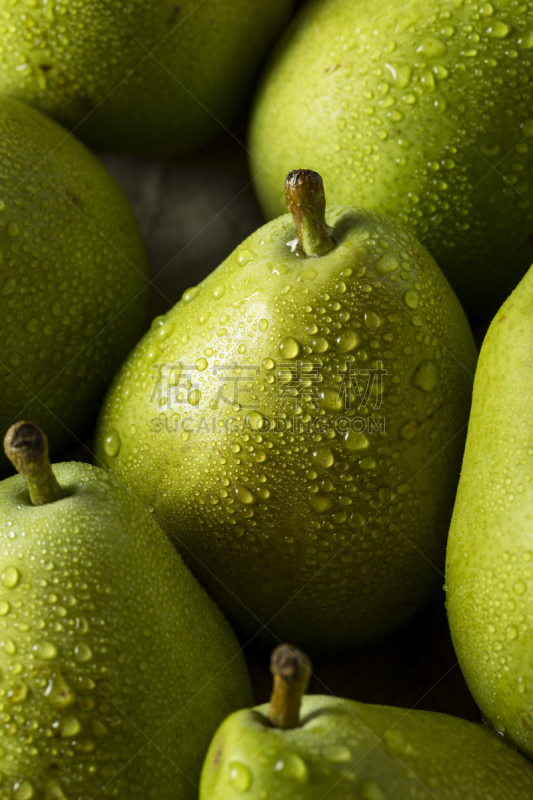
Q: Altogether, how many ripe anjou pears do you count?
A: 7